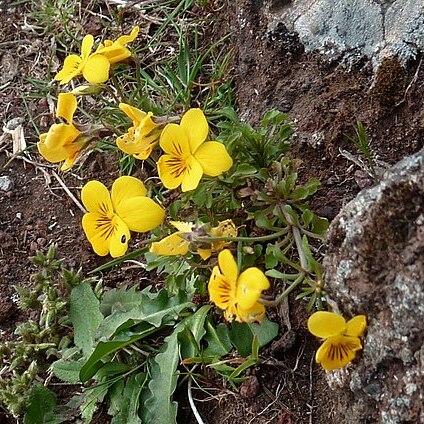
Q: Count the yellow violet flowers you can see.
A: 9